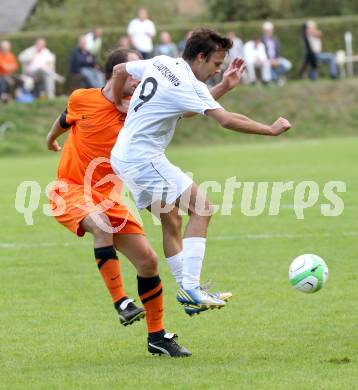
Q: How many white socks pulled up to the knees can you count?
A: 2